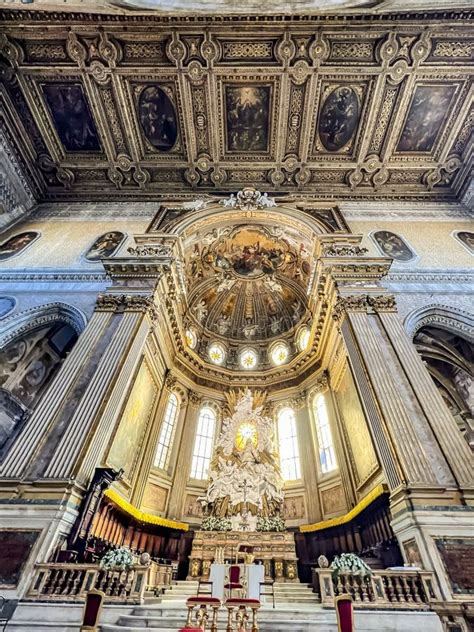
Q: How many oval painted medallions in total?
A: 6